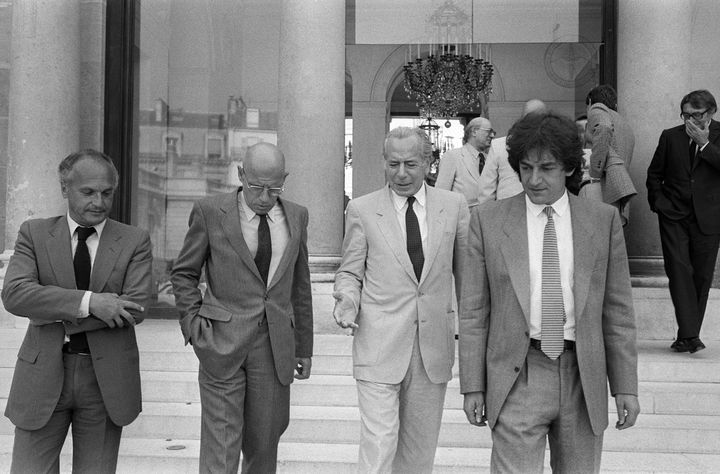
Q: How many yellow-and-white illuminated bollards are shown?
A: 0